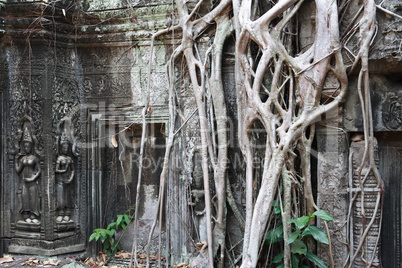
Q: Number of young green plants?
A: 2